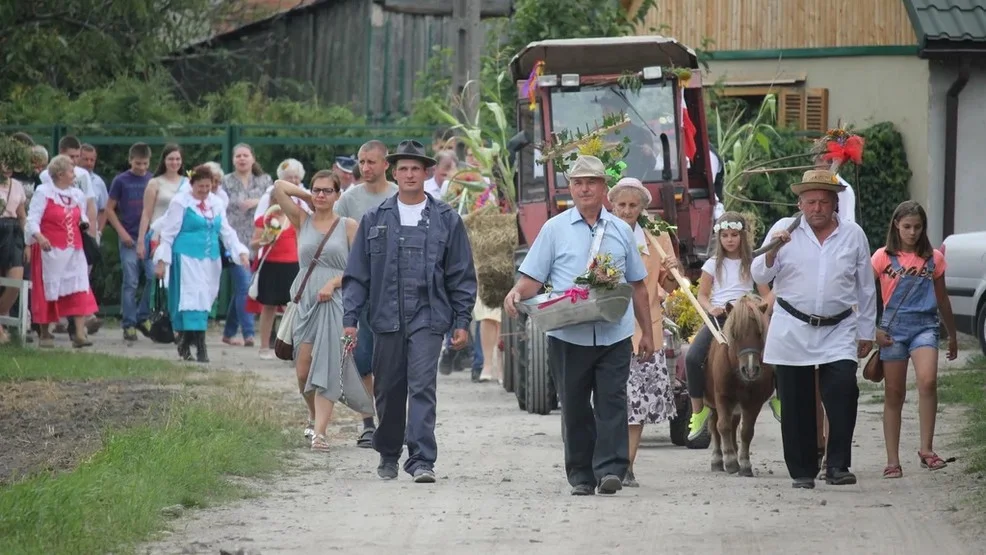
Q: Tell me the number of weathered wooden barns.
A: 1